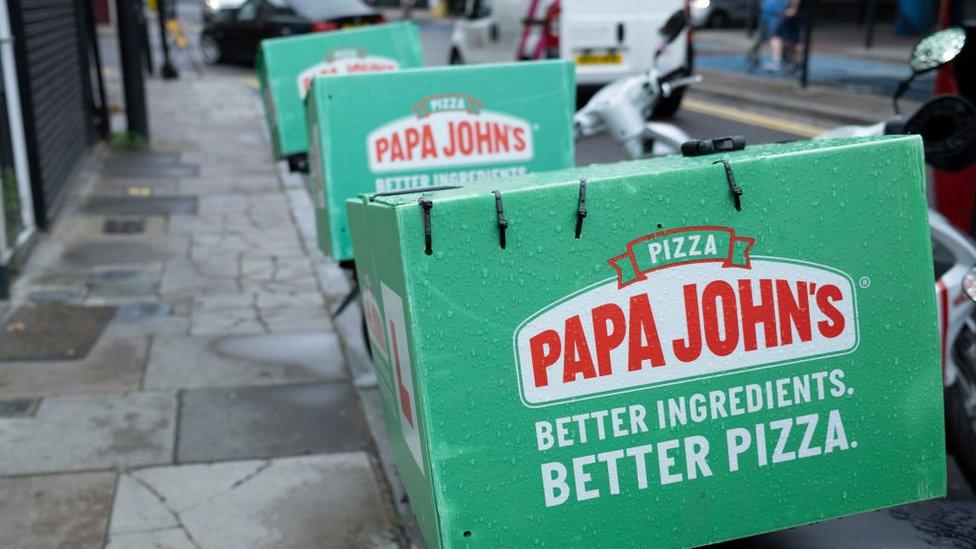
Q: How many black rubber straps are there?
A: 4